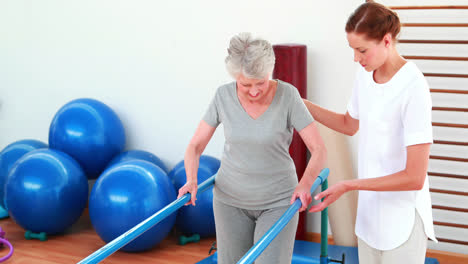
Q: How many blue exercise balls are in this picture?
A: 6